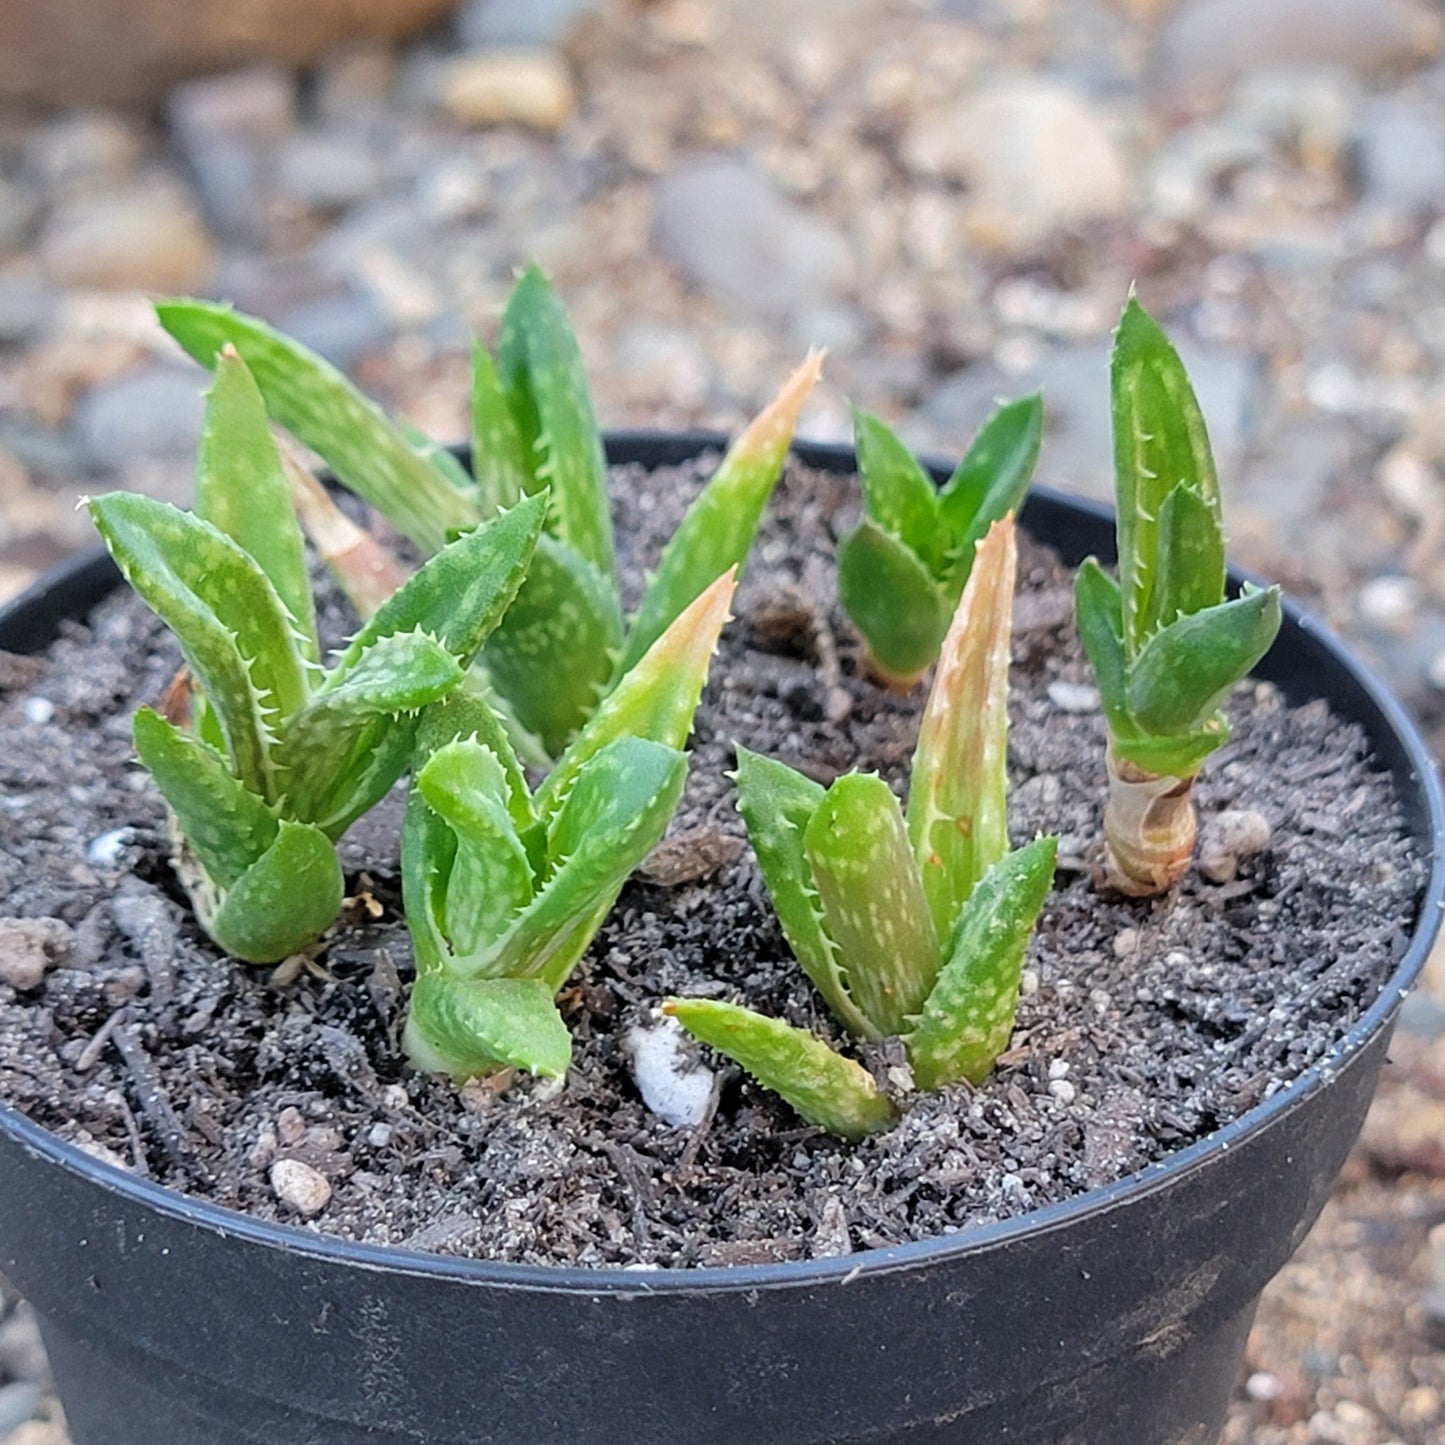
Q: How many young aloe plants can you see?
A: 6